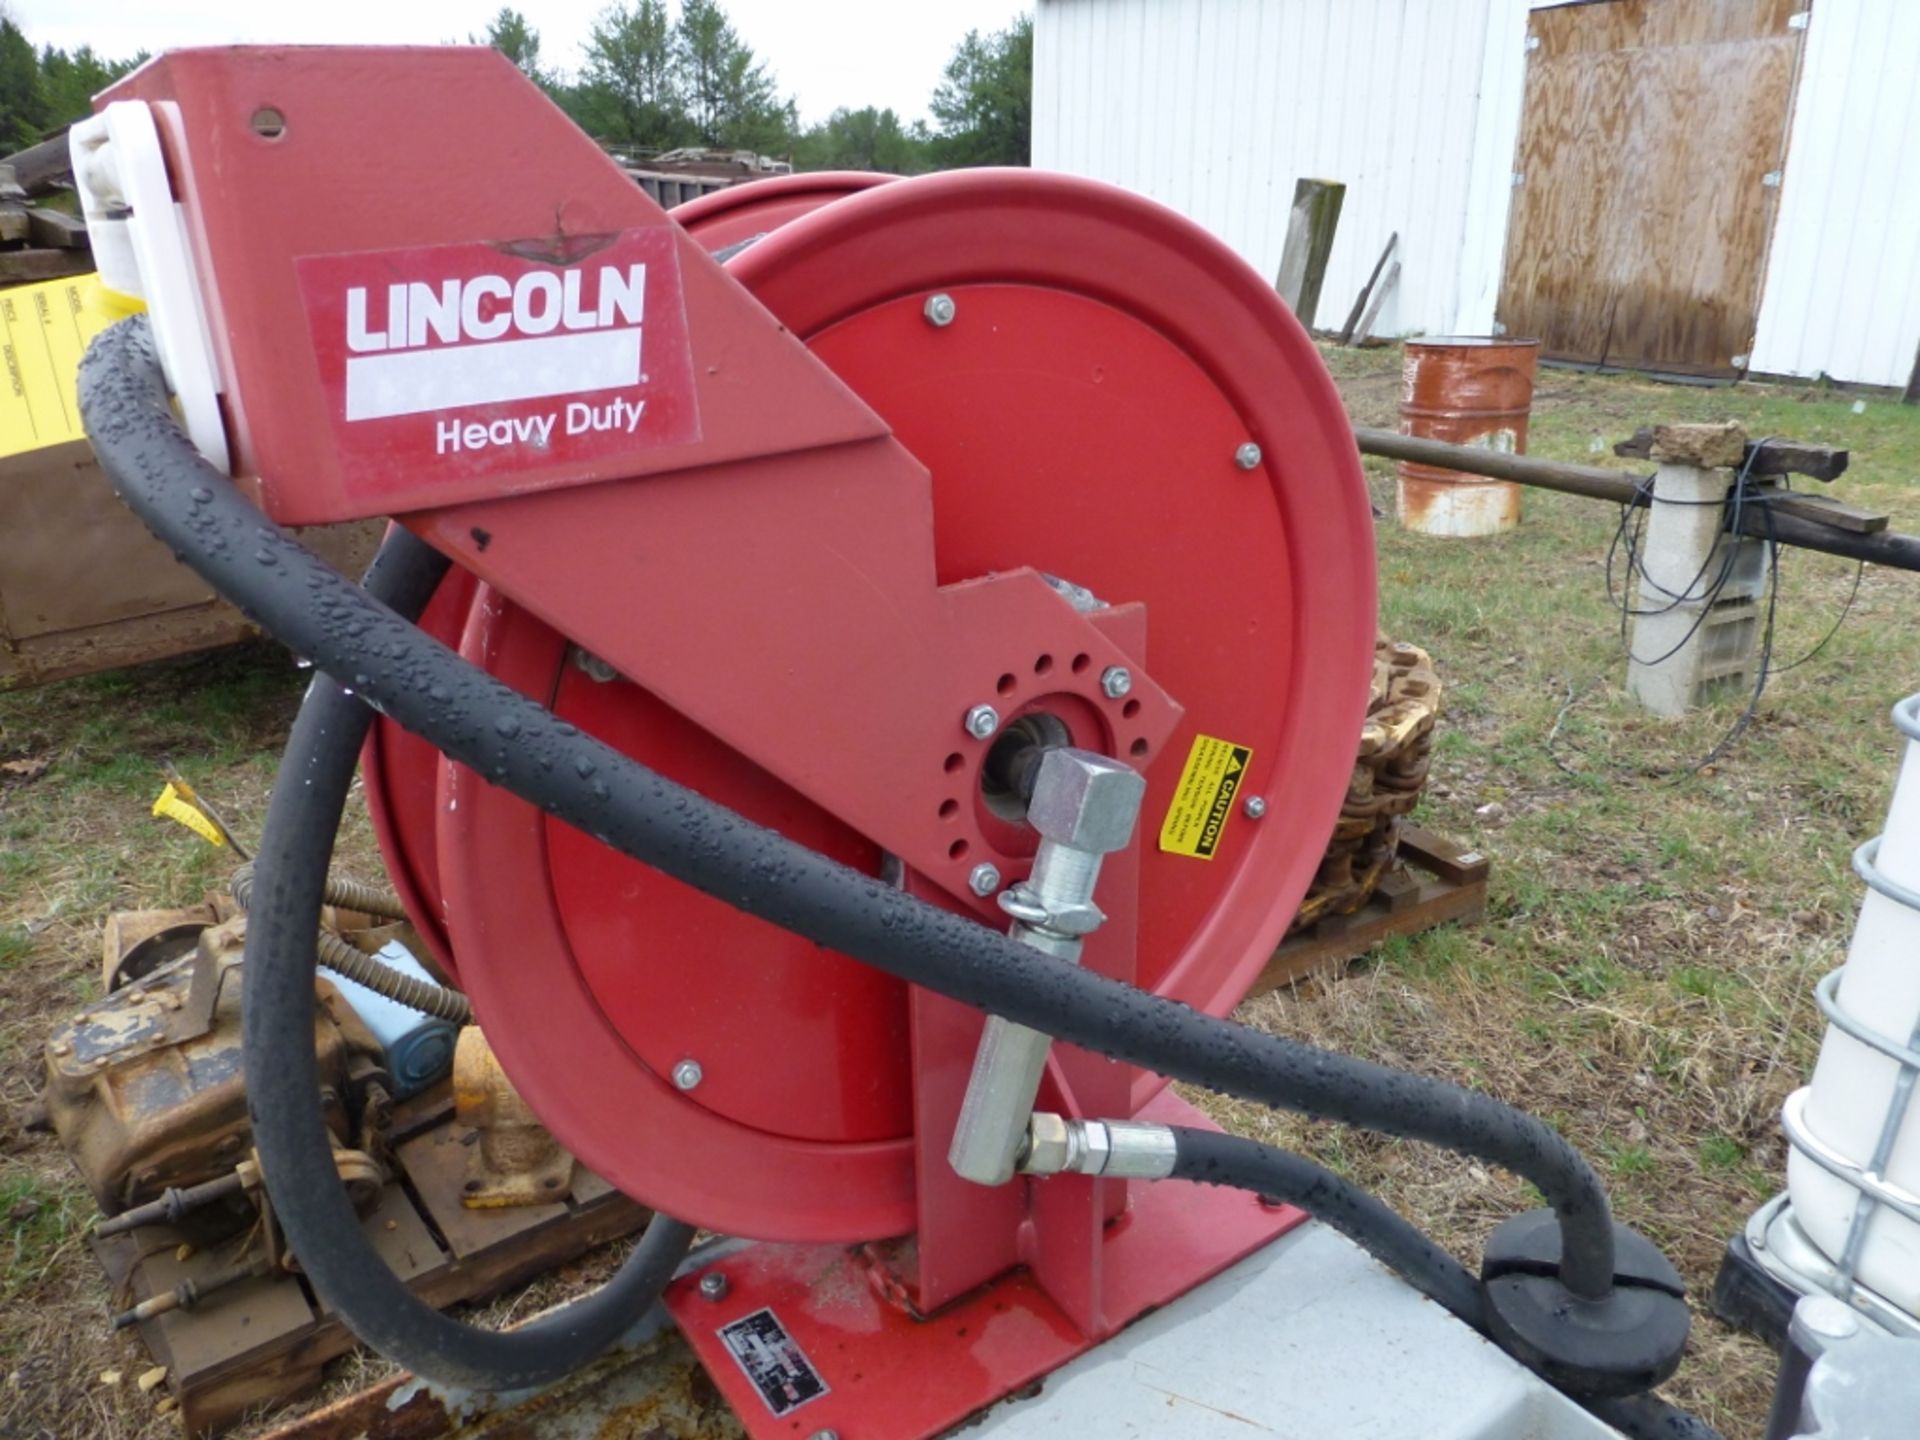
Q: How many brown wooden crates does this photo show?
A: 2